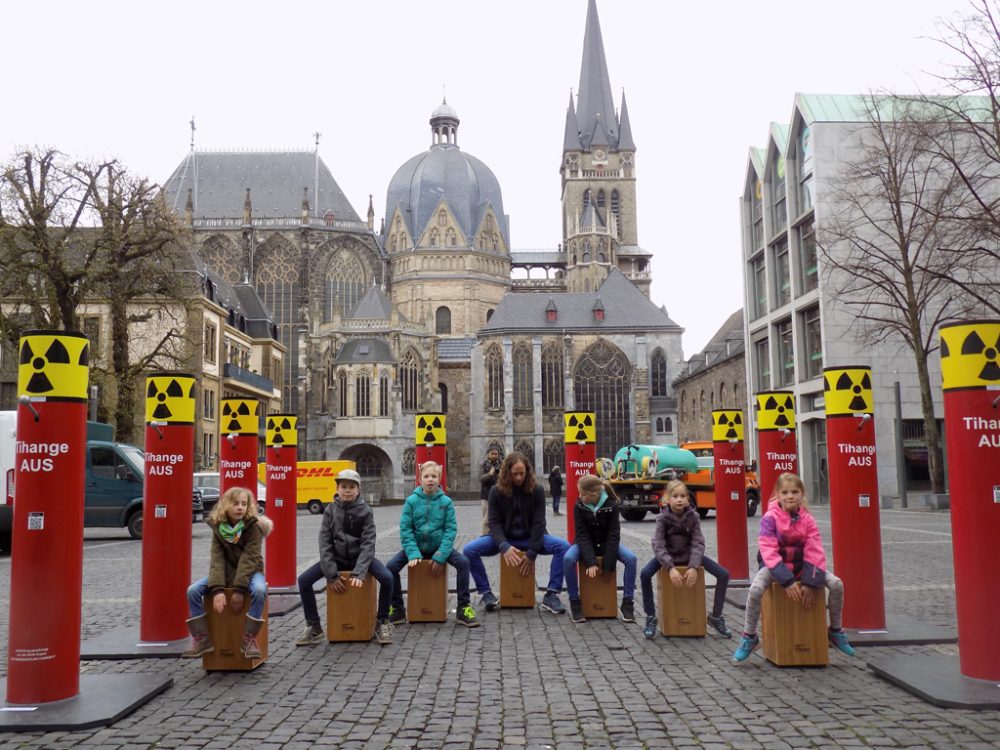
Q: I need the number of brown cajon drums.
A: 7